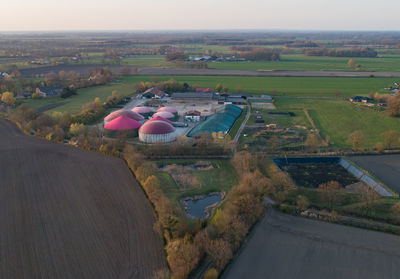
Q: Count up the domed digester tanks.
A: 7